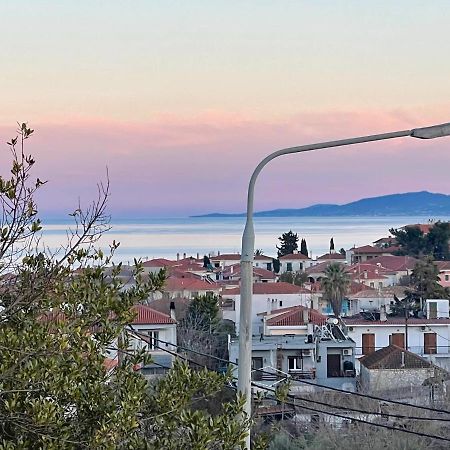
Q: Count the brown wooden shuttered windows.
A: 3